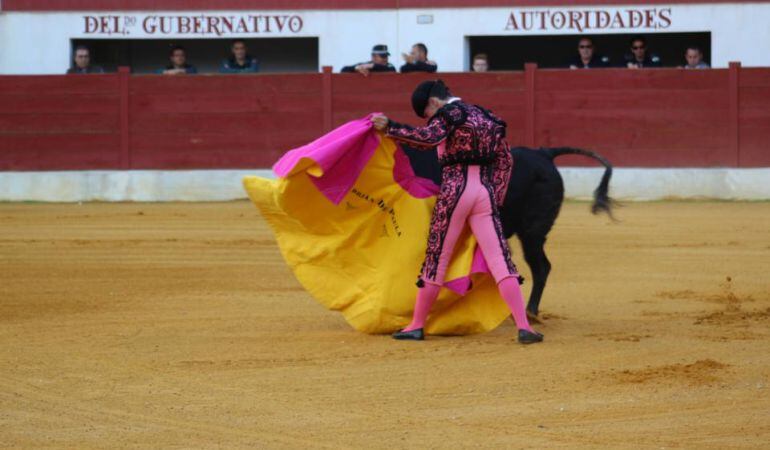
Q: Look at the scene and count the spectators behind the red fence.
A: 9